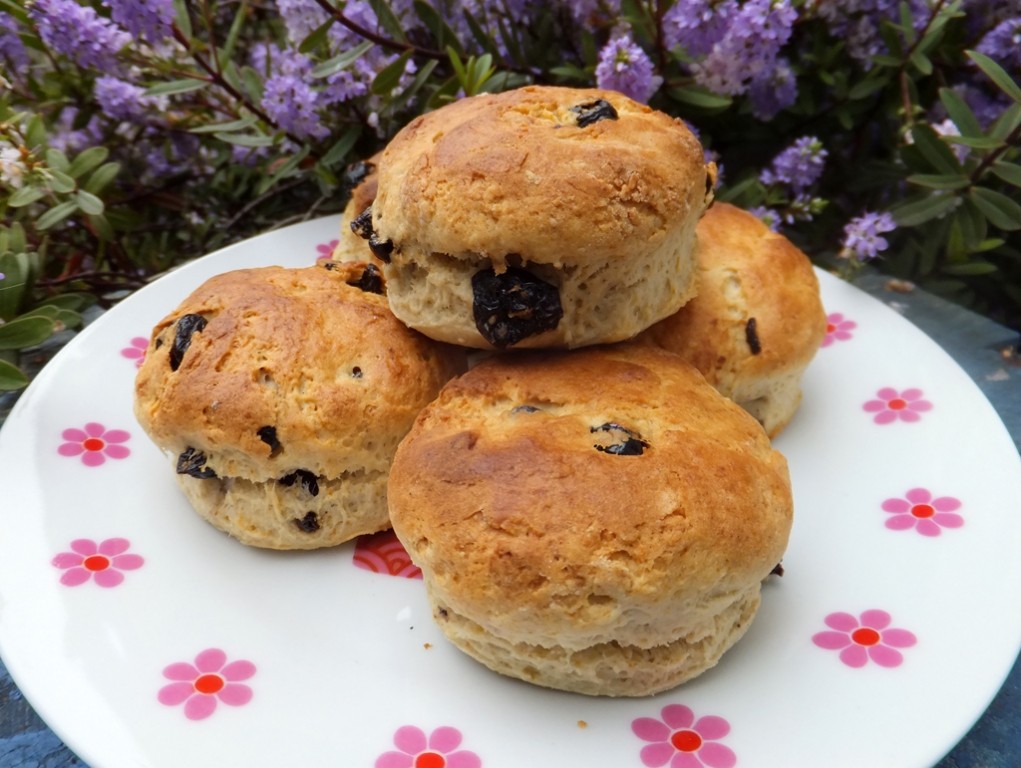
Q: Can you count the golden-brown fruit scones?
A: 5